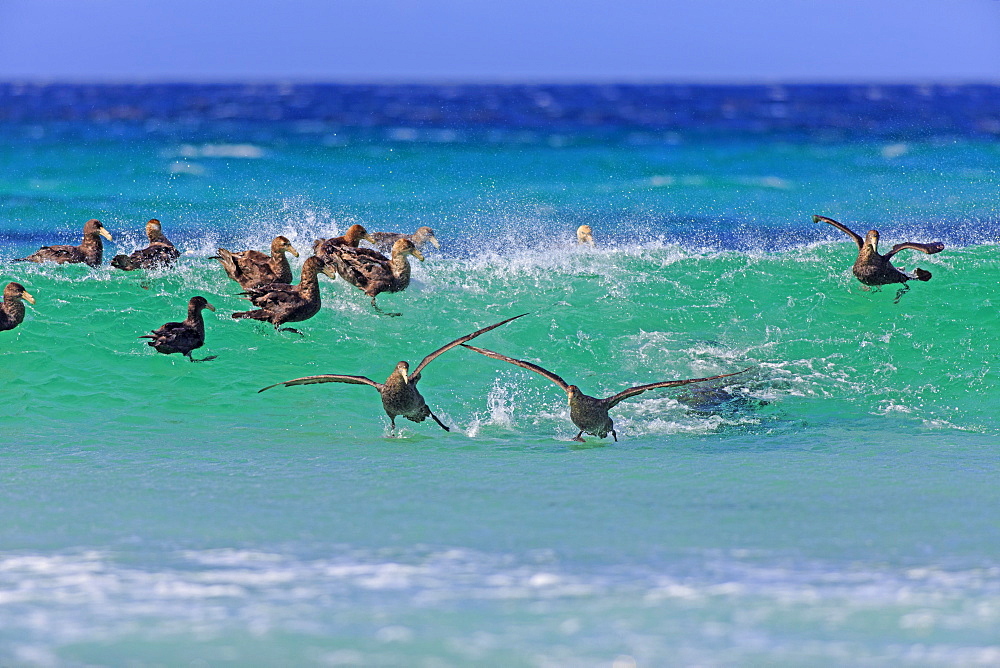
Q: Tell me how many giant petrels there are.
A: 13